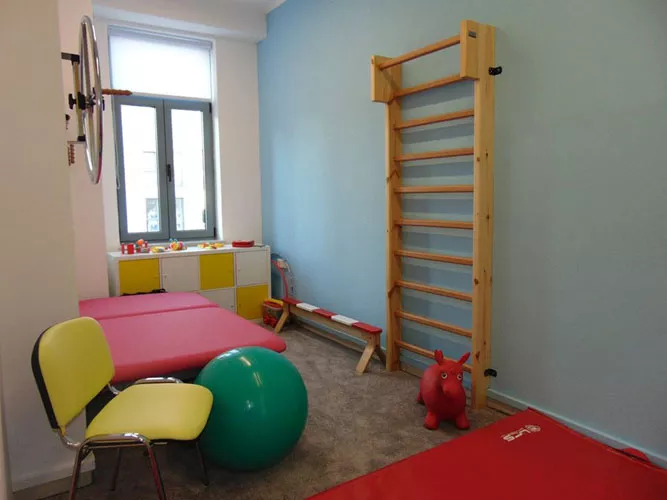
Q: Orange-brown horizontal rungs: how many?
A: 10